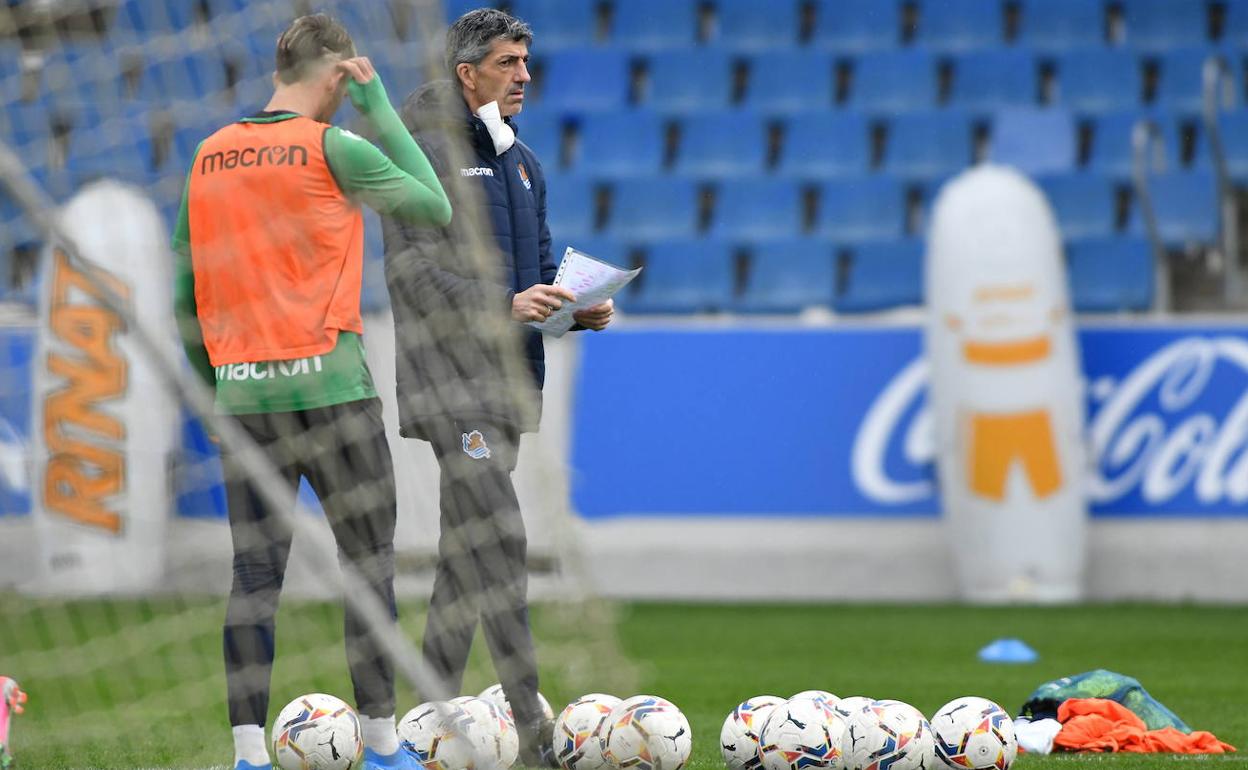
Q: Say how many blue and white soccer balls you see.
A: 12